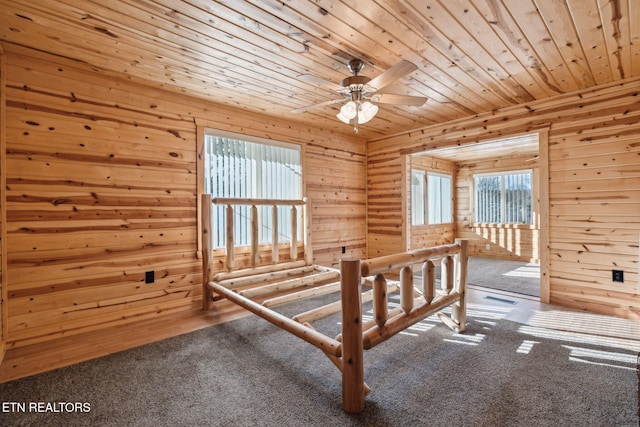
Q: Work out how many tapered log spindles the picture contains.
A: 8